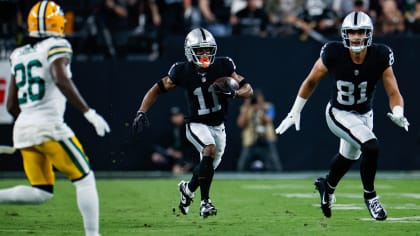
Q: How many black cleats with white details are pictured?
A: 4